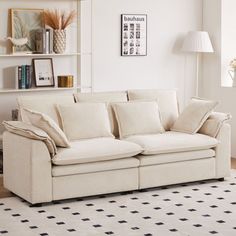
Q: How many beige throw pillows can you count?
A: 4